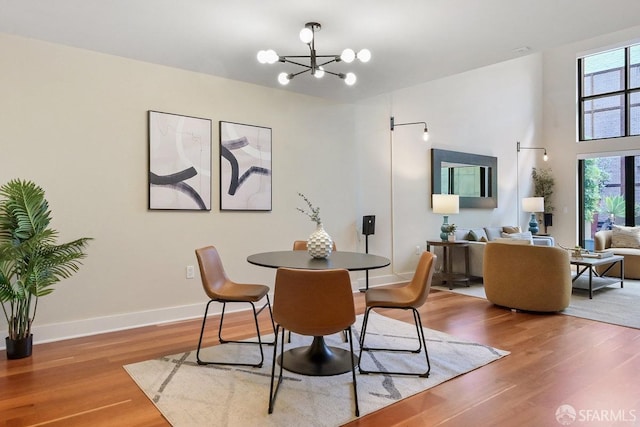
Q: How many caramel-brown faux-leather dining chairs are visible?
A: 4